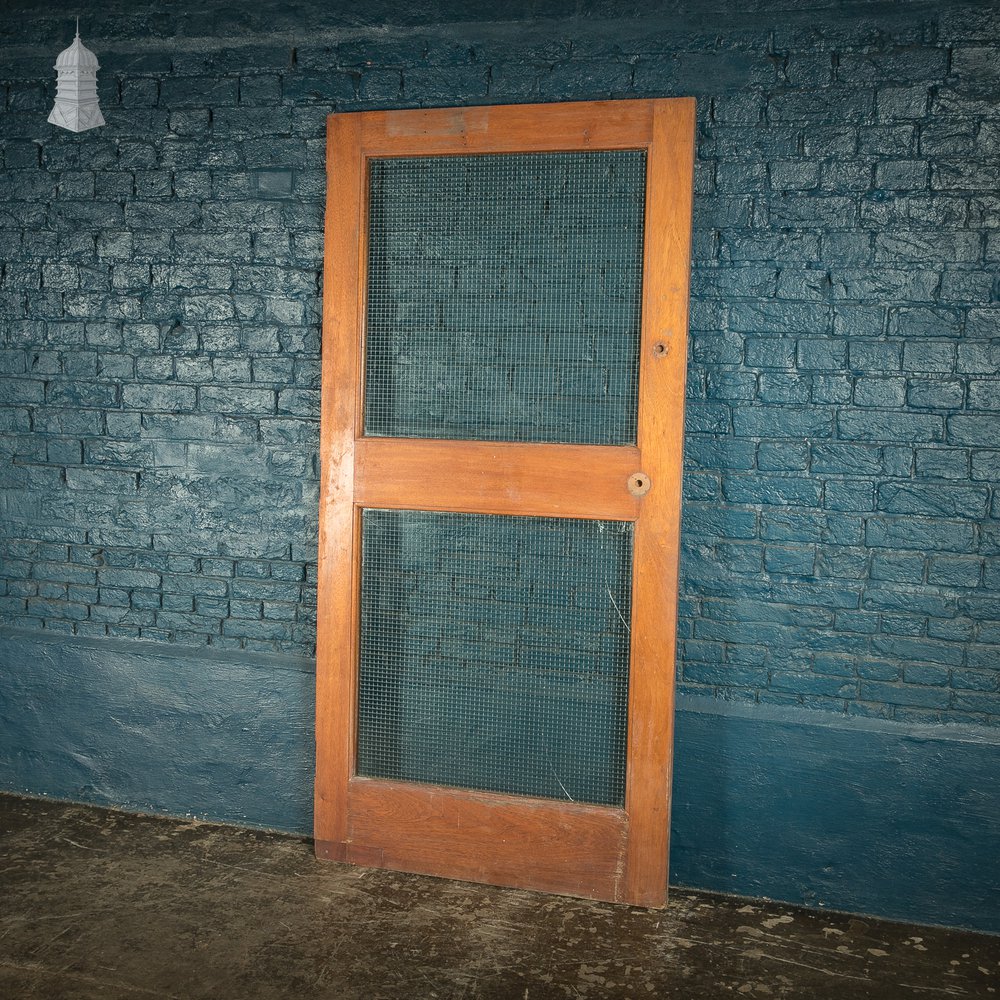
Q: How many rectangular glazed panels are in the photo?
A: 2